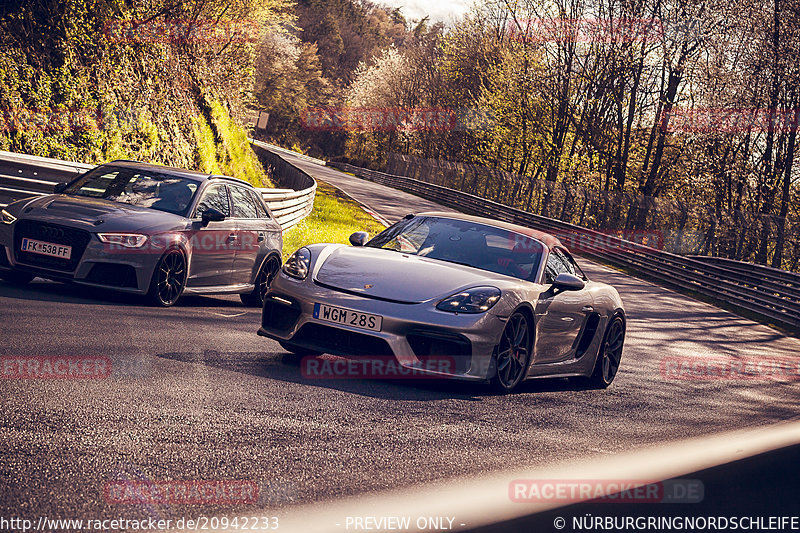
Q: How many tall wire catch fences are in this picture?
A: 1